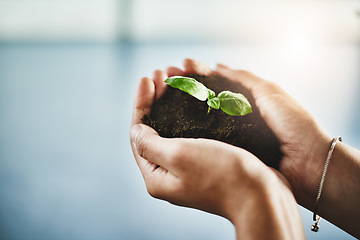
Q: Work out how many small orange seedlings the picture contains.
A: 0